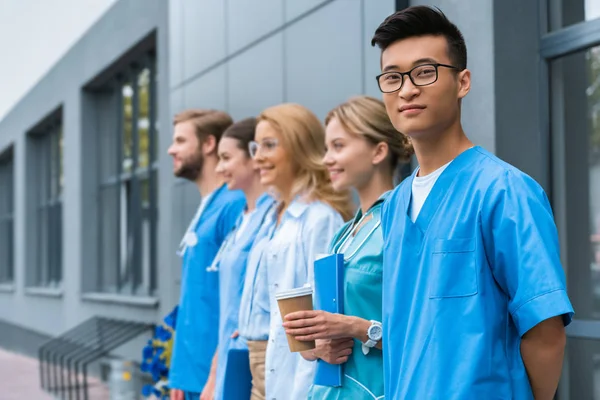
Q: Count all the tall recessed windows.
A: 3